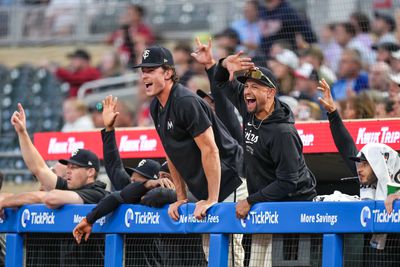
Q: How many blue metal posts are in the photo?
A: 4